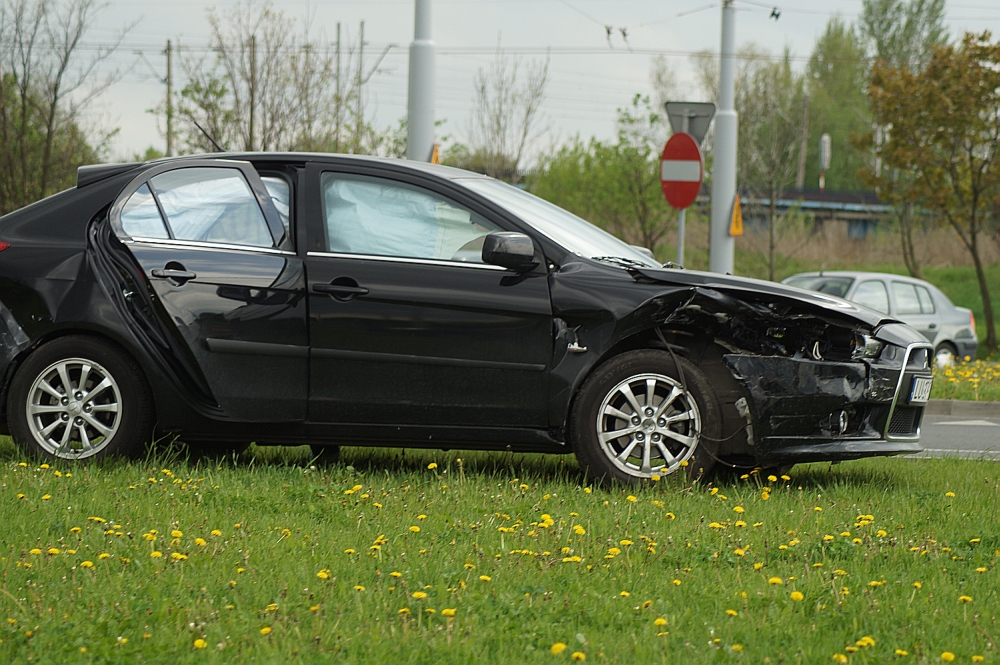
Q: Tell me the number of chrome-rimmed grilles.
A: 1